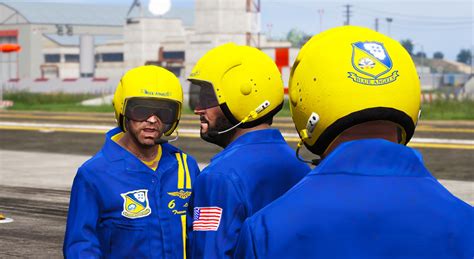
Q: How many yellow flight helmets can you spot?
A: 3